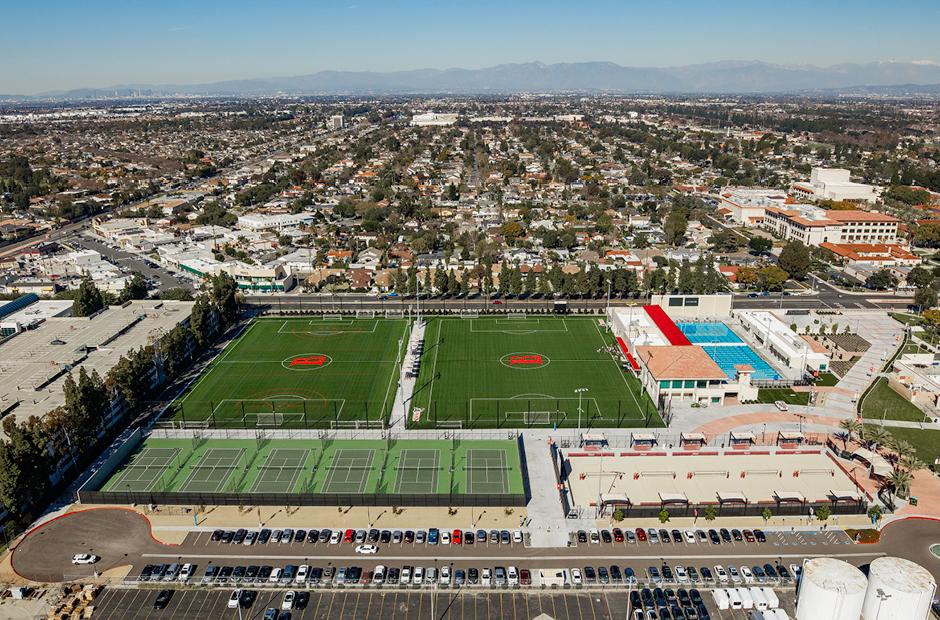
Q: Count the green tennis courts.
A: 6